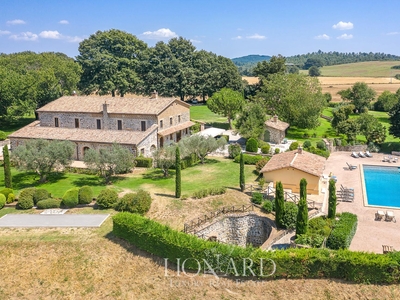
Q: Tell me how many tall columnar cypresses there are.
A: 6